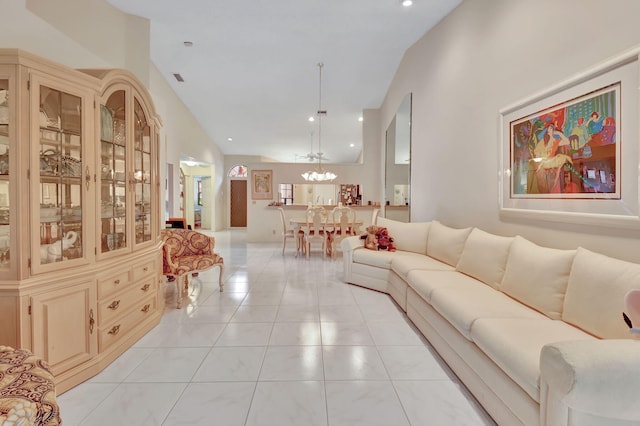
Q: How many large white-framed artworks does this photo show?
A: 1